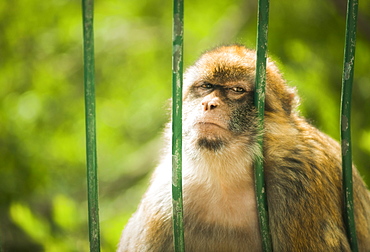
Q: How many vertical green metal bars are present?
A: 4